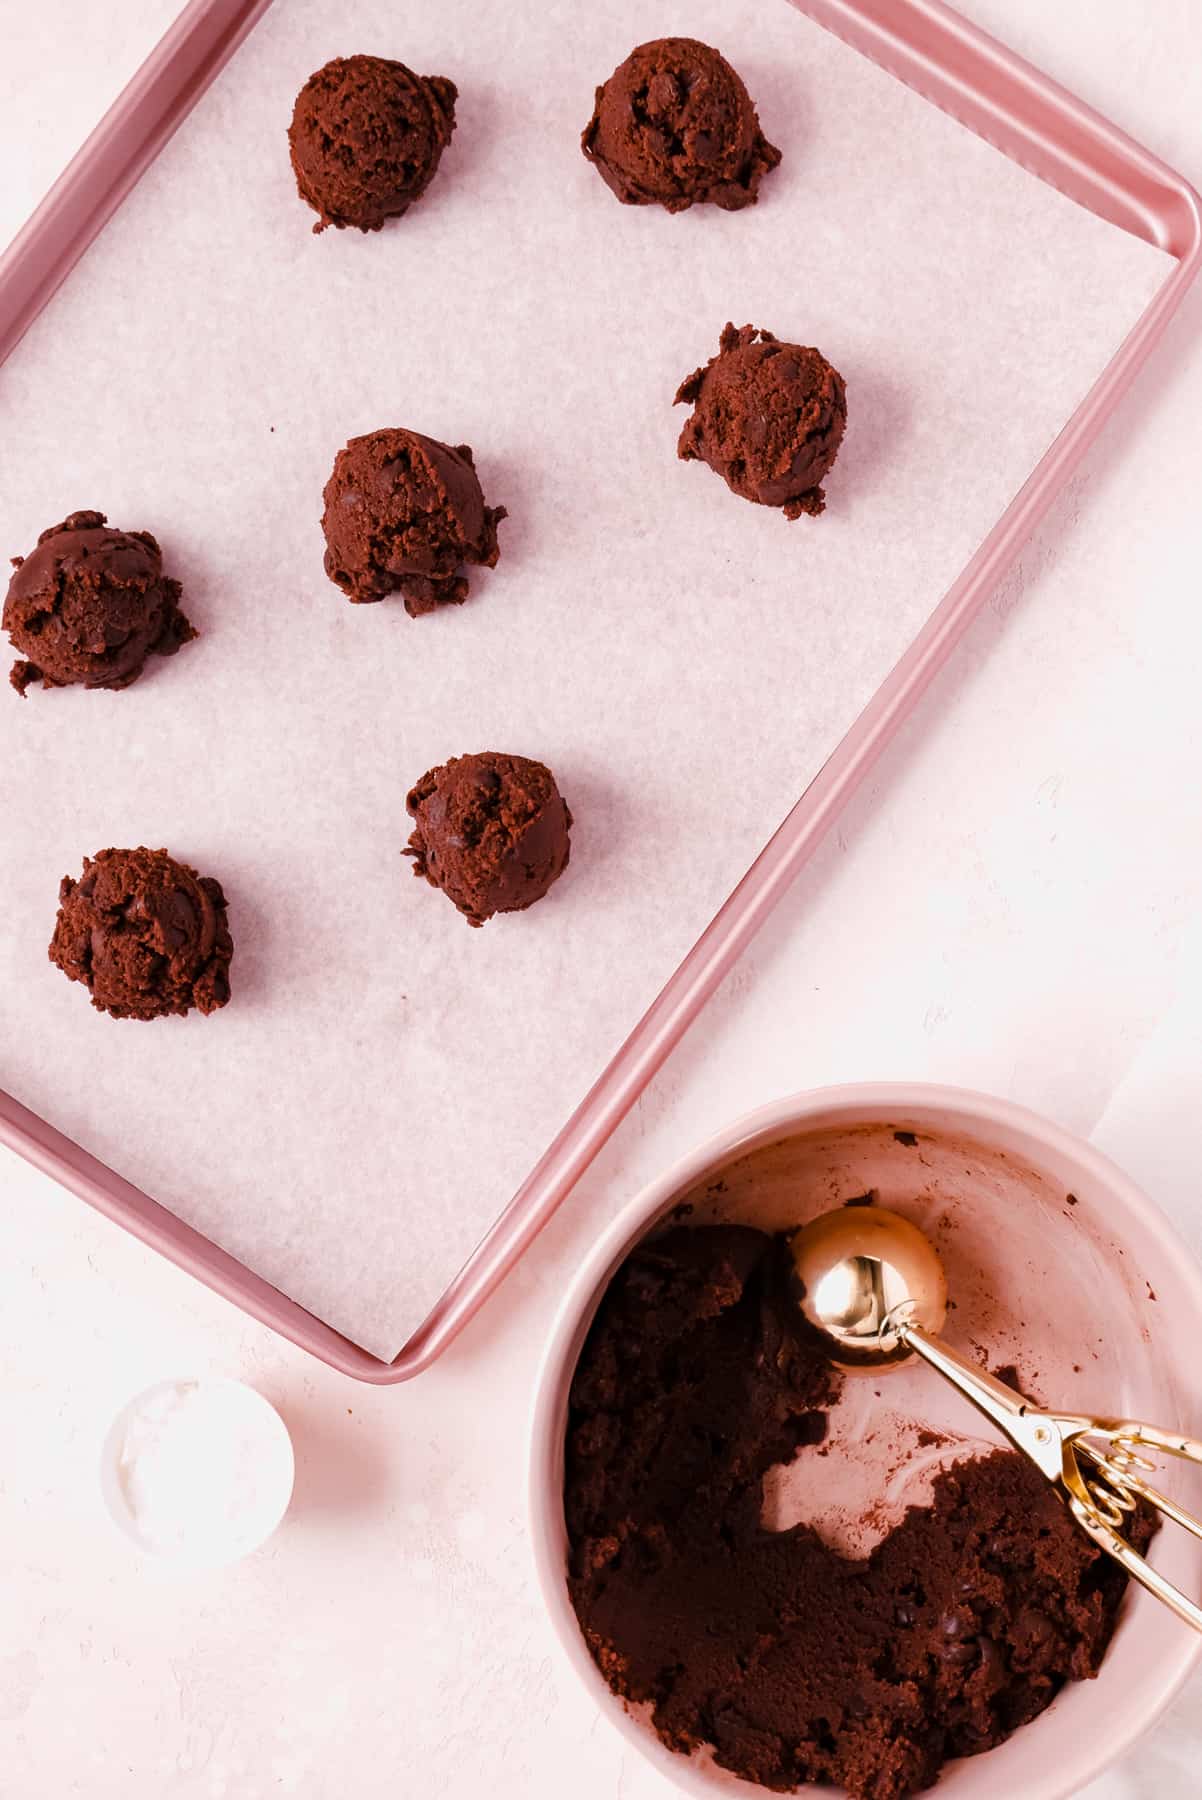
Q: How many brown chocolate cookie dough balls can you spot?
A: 7